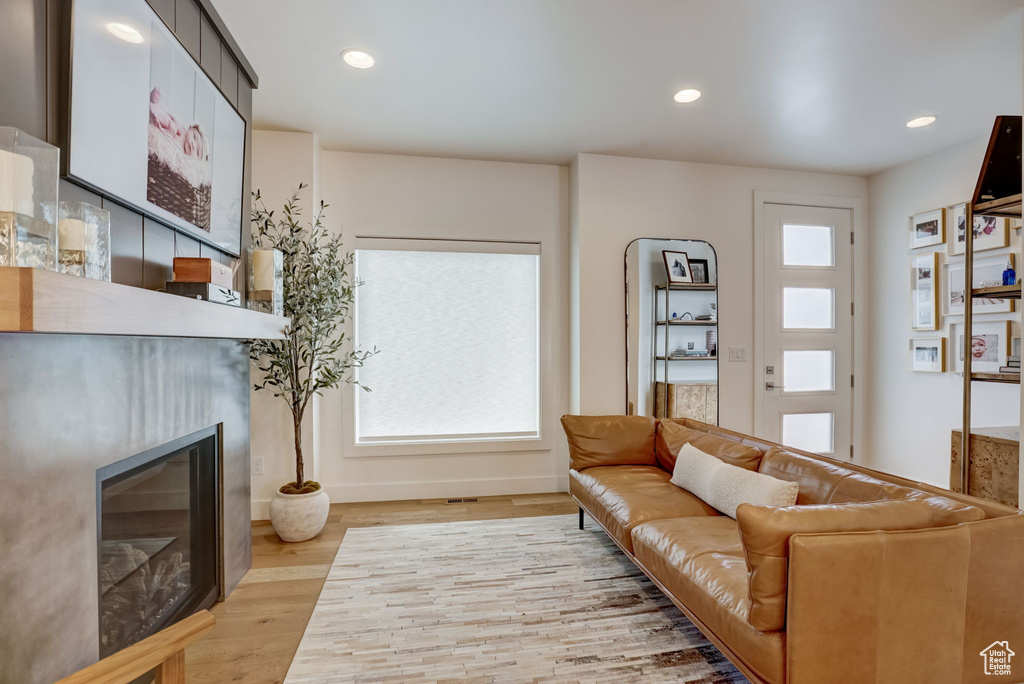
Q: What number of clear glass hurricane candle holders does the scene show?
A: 3